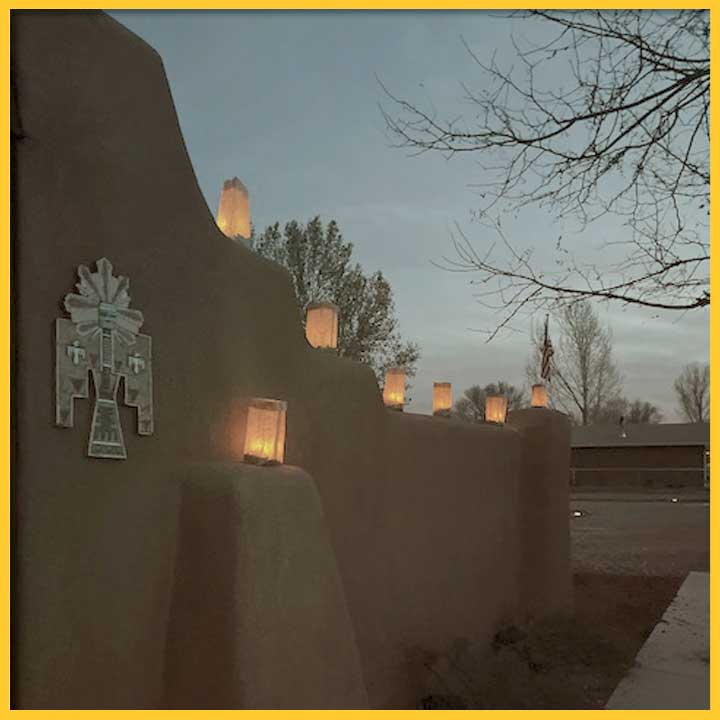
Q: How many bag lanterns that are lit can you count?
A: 7